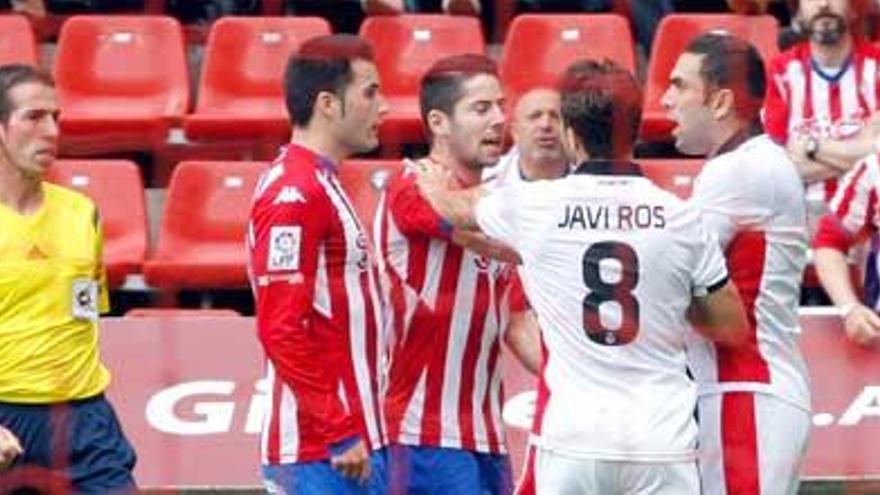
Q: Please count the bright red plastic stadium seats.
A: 10